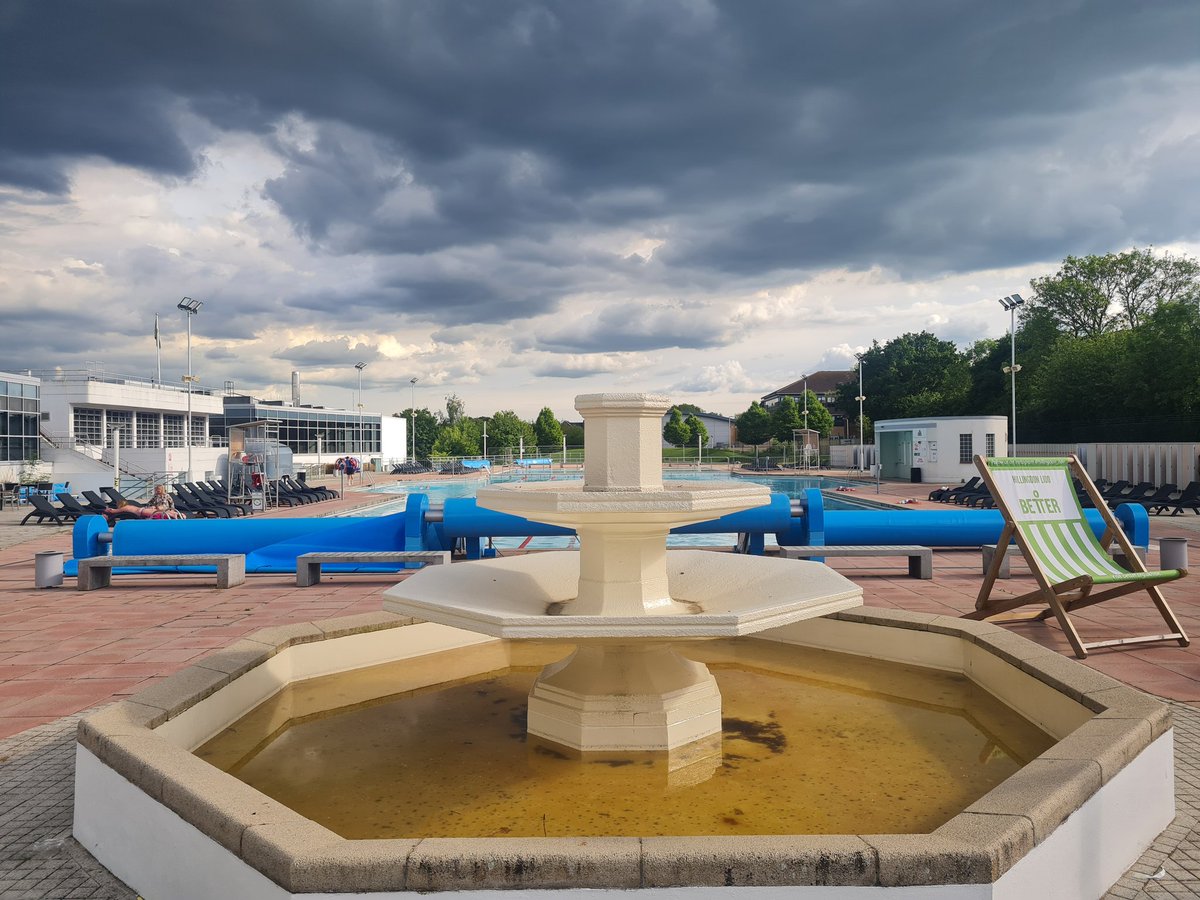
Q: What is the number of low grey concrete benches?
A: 4